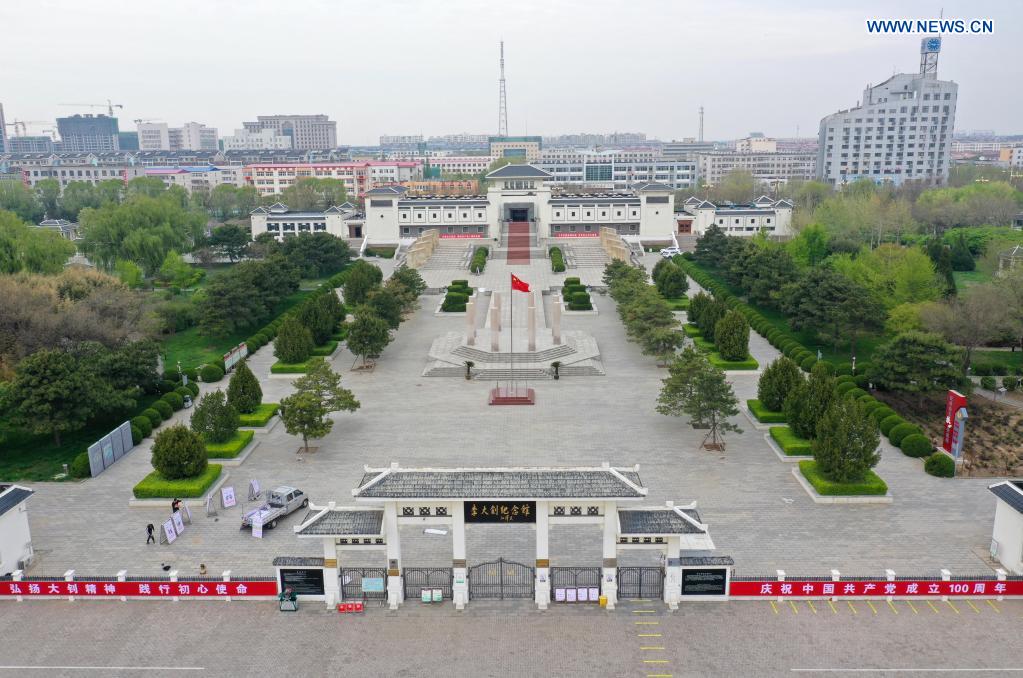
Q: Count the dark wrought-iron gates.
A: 5